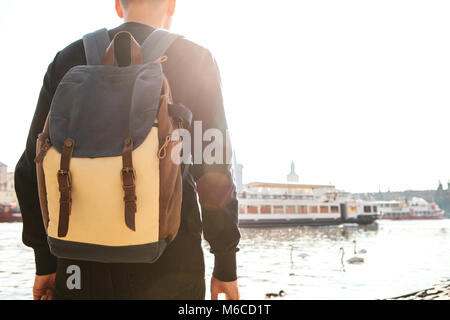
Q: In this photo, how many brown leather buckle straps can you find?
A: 2